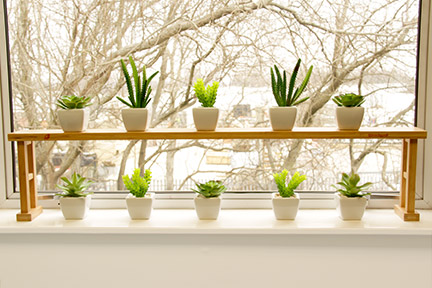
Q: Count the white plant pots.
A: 10